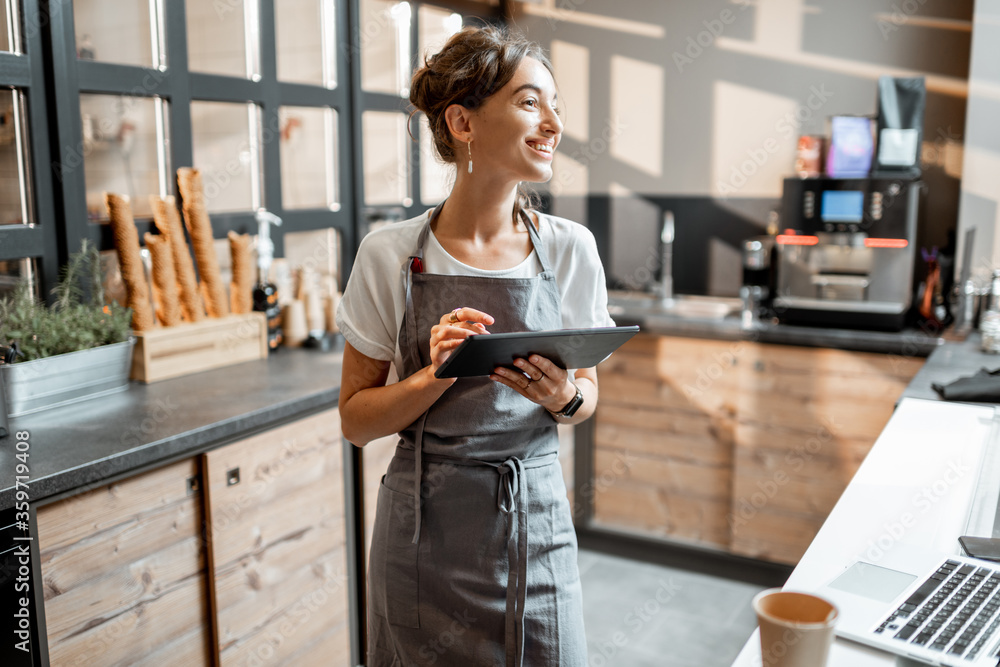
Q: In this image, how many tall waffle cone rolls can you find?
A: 5